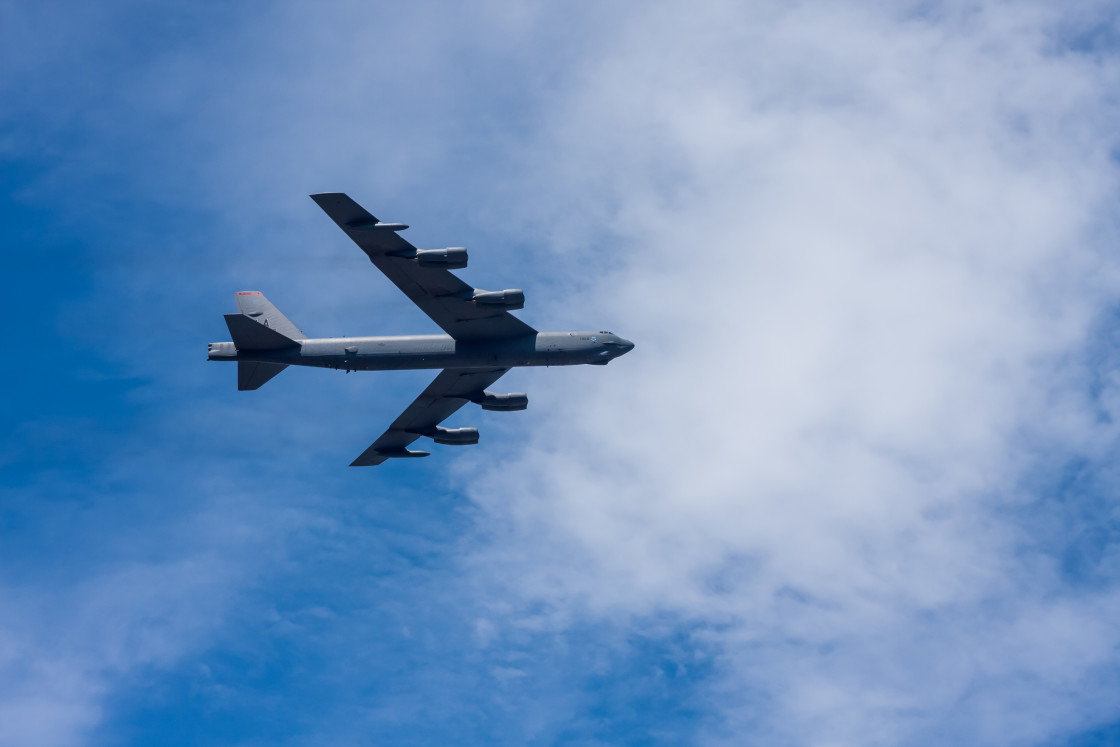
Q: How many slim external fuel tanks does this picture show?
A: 2